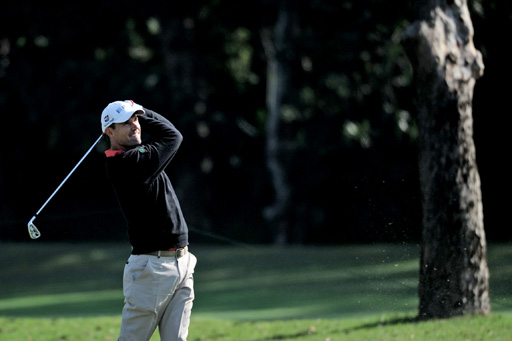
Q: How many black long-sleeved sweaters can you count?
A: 1